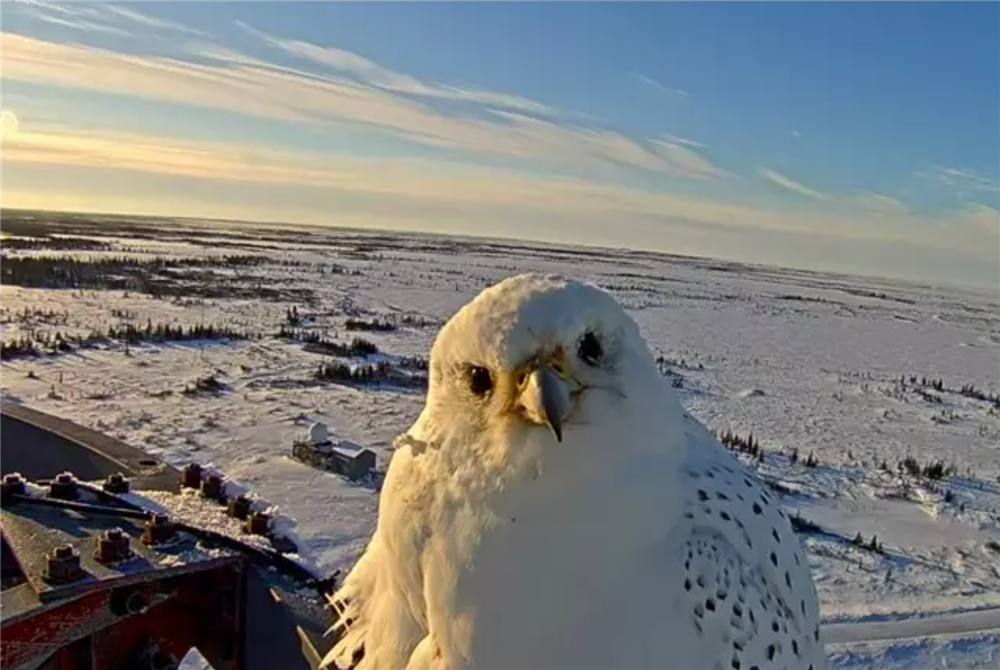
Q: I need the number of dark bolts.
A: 10